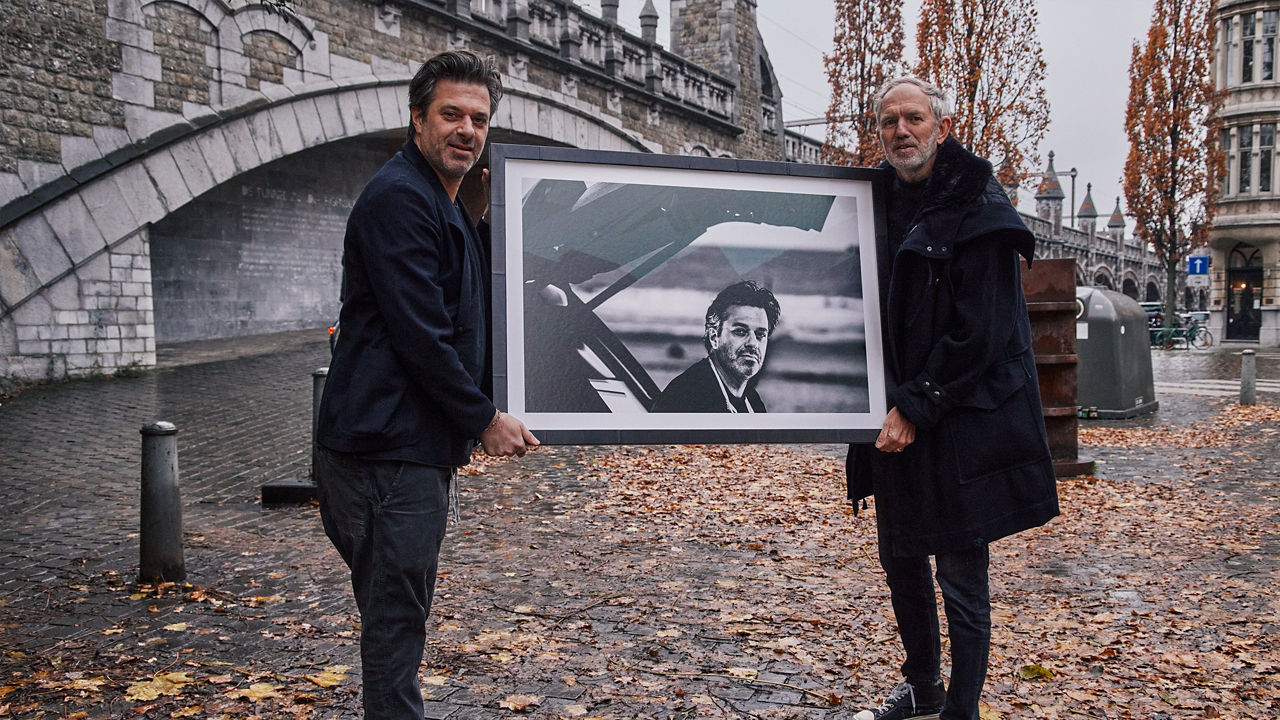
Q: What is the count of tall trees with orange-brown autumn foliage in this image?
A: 3